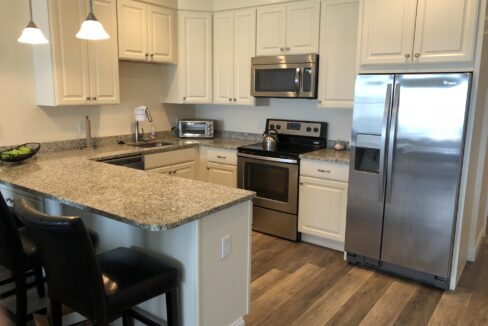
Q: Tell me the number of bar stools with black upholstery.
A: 2